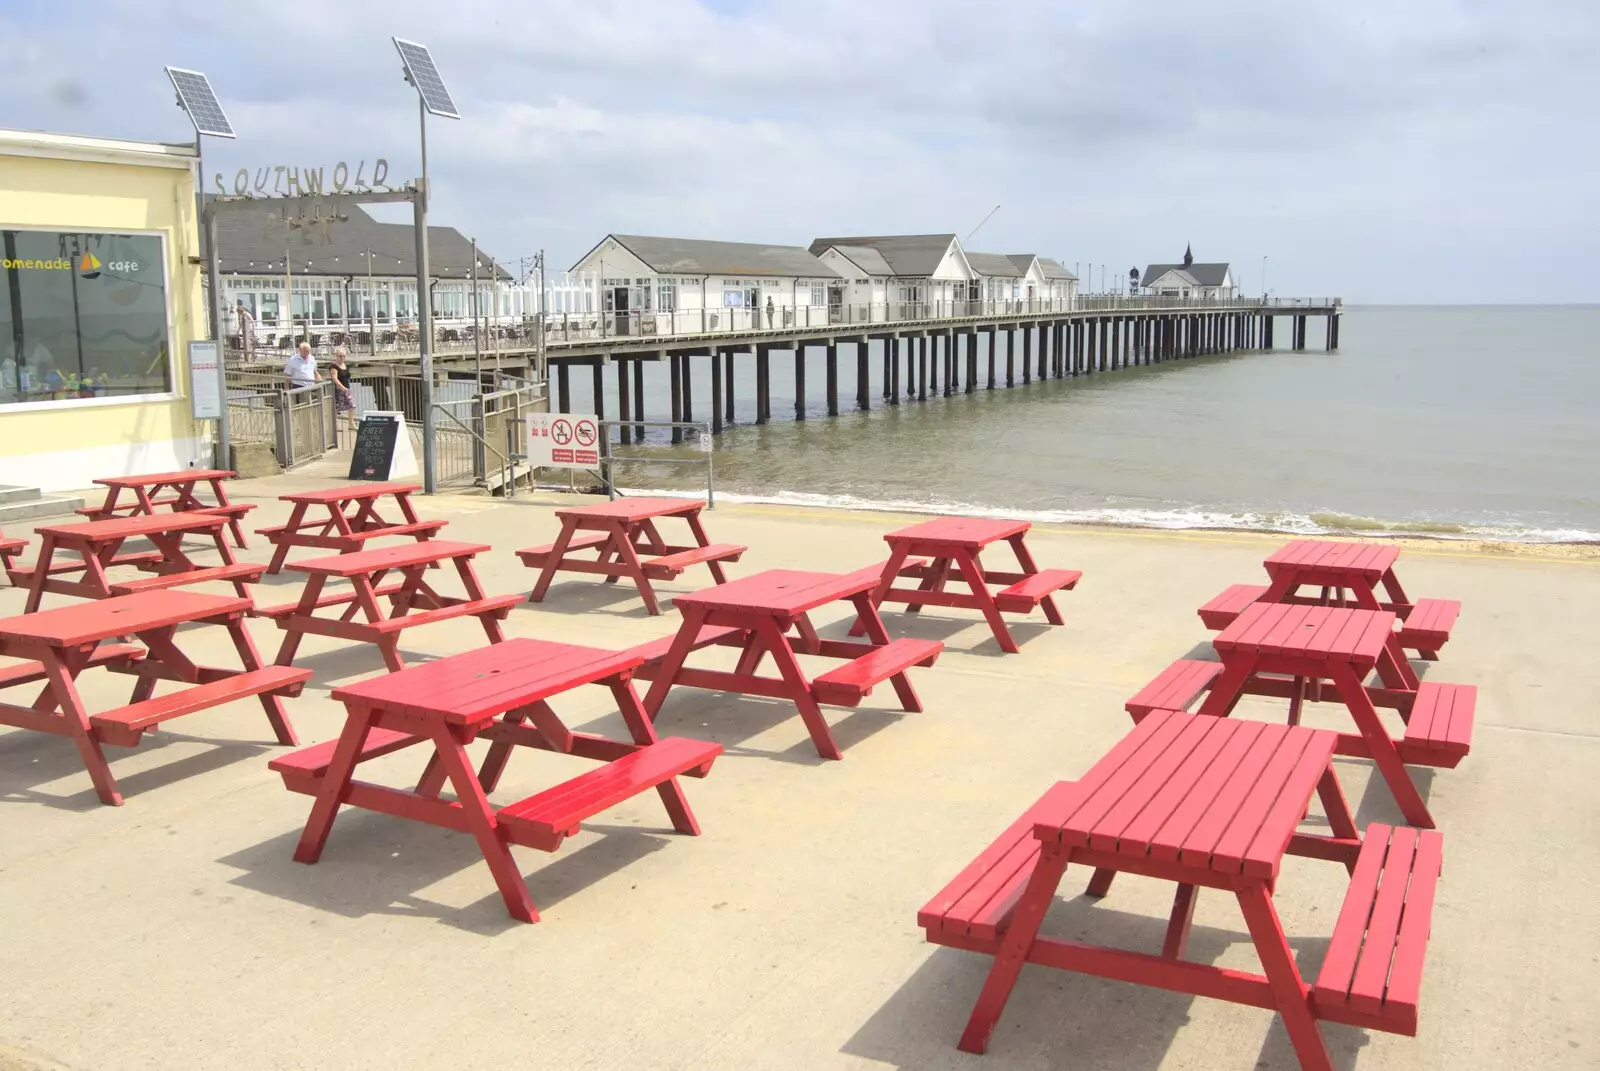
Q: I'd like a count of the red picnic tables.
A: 13